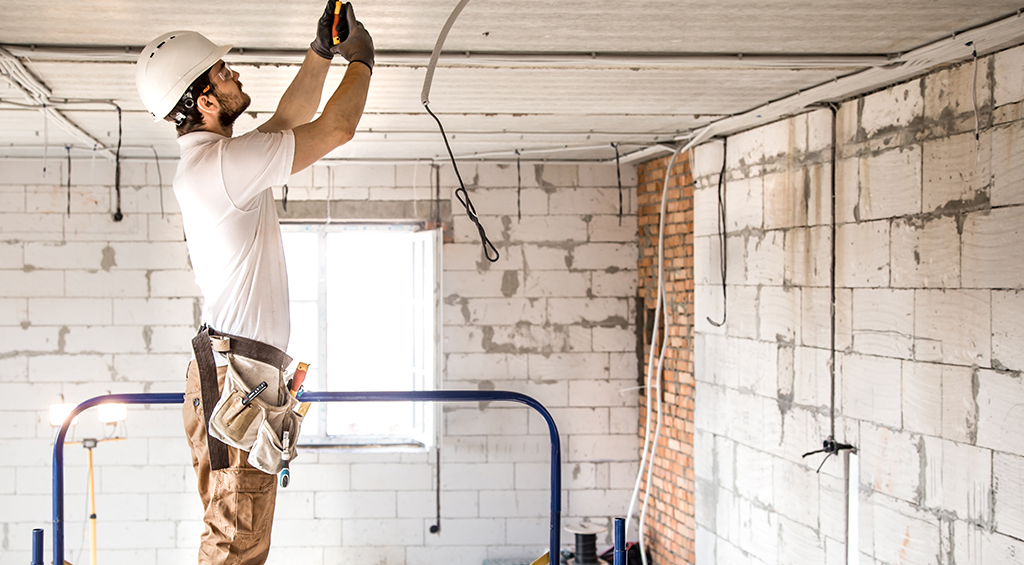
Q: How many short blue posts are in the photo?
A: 2